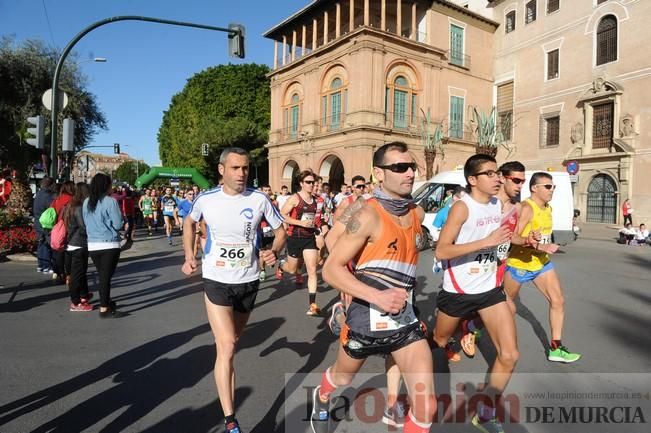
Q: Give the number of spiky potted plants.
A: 2